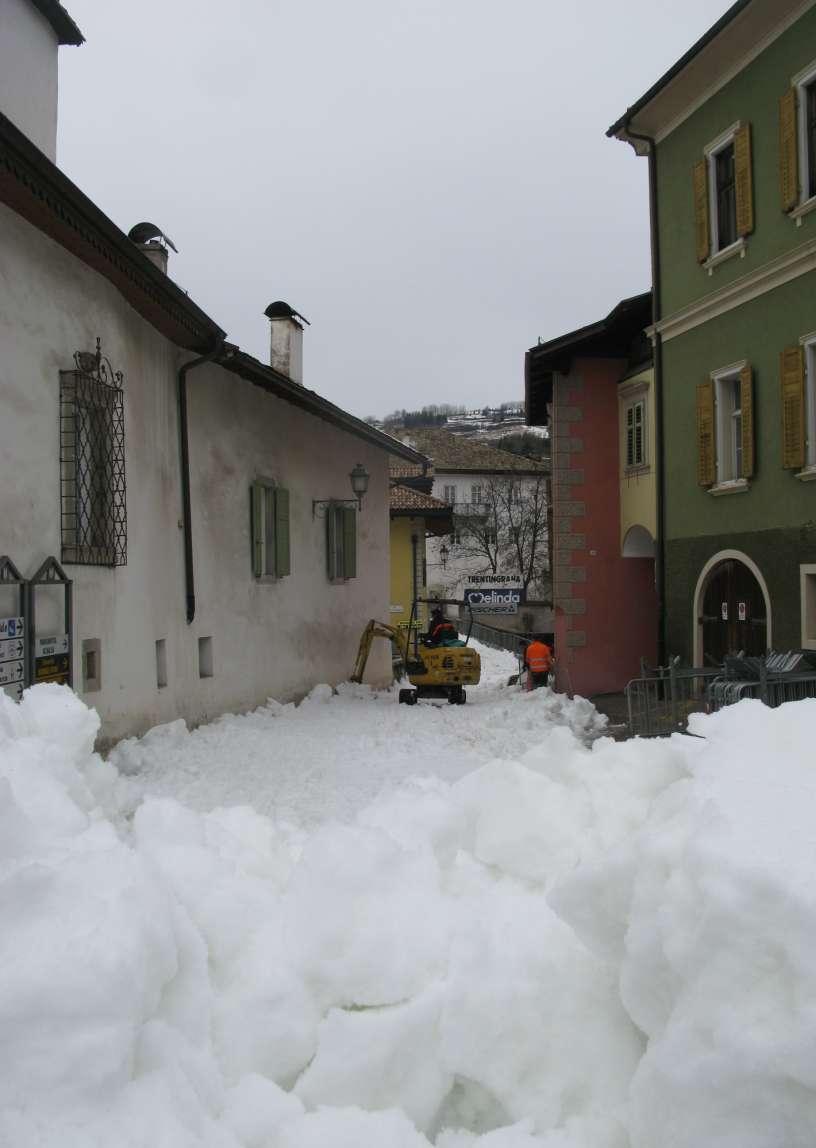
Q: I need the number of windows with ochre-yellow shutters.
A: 4